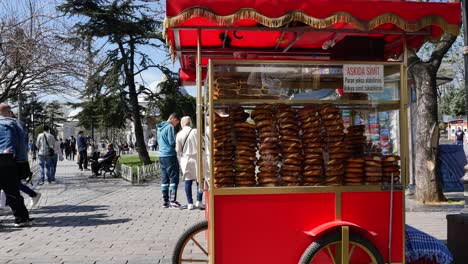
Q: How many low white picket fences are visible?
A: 1